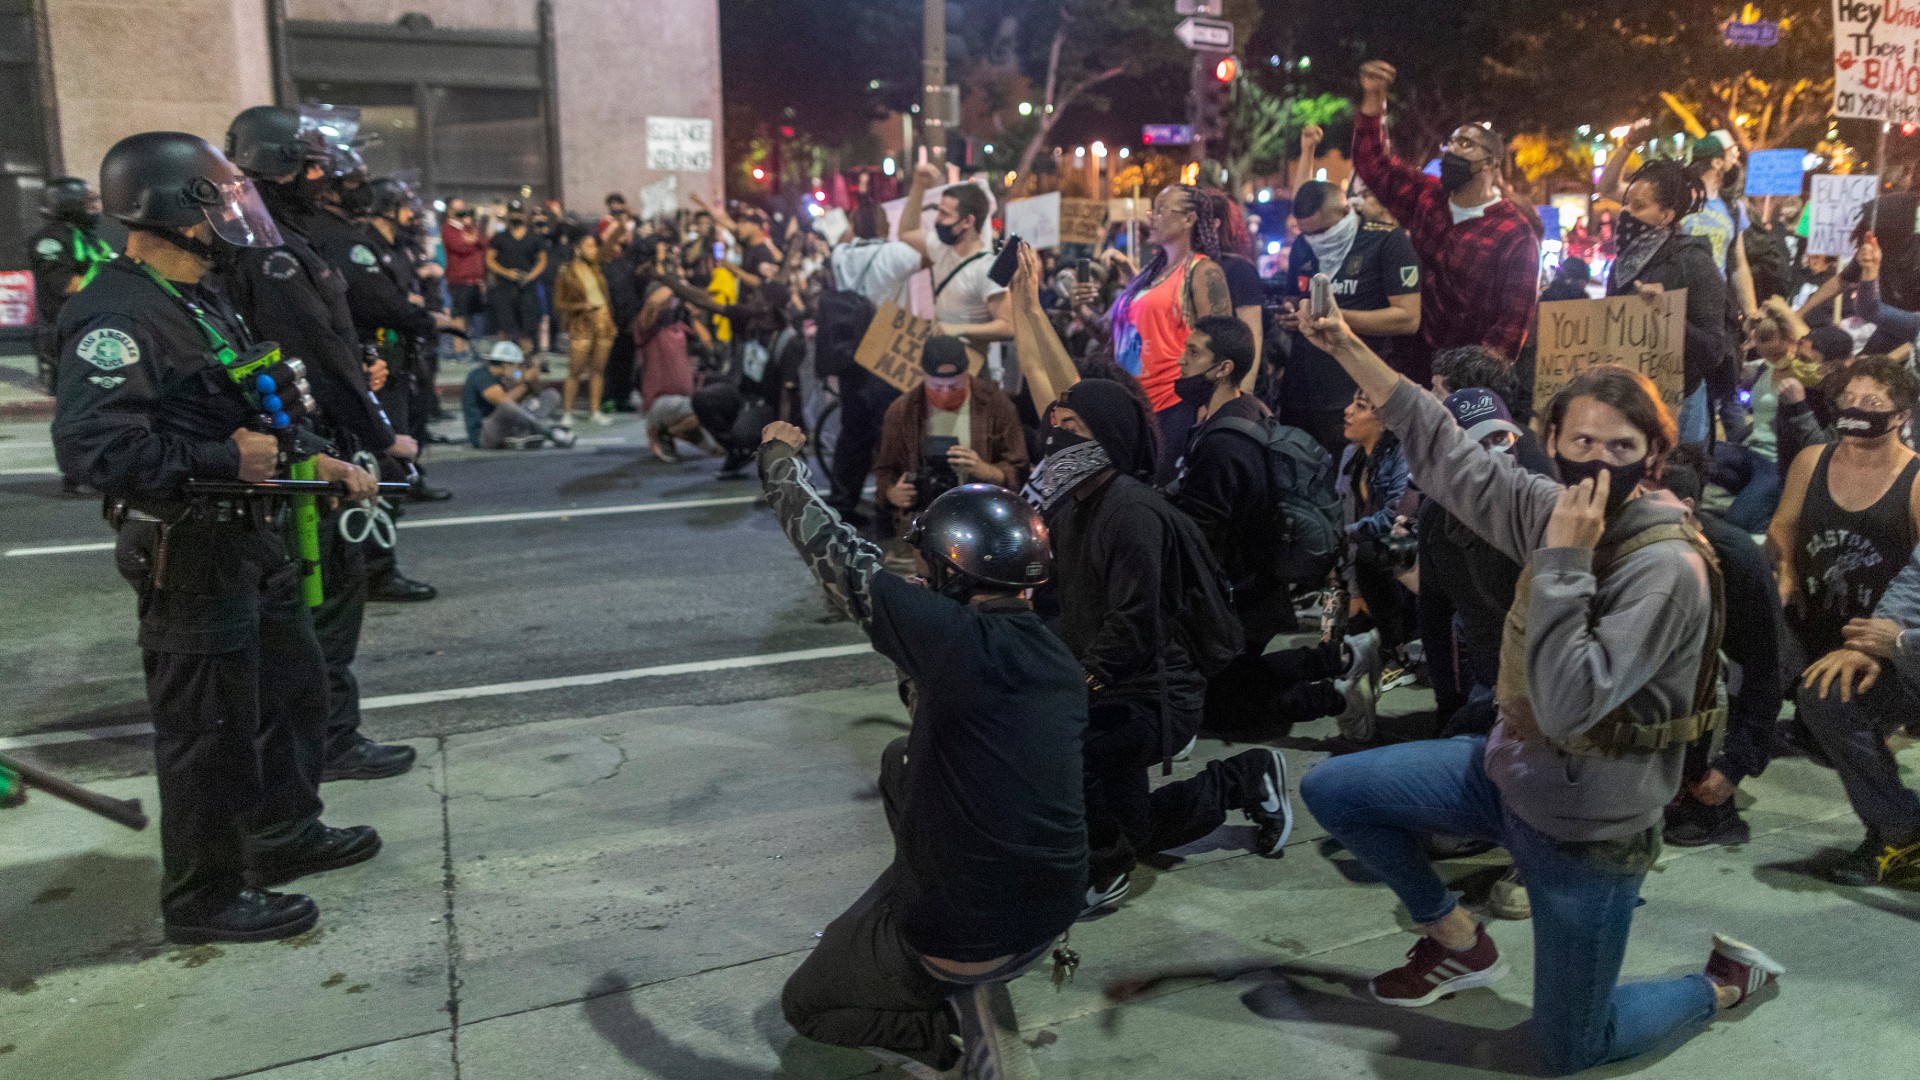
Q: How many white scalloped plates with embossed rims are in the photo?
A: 0